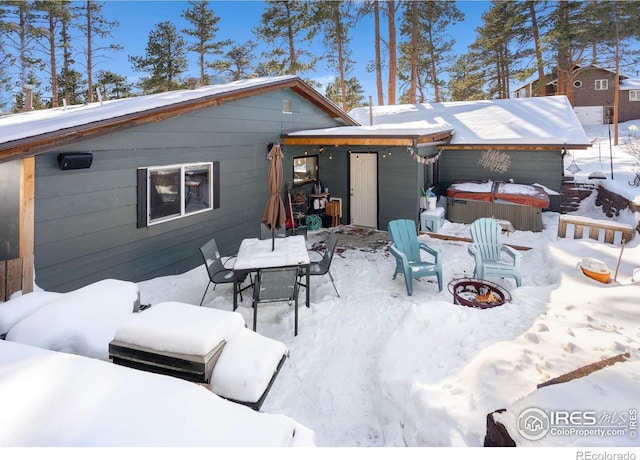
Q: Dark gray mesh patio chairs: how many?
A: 4